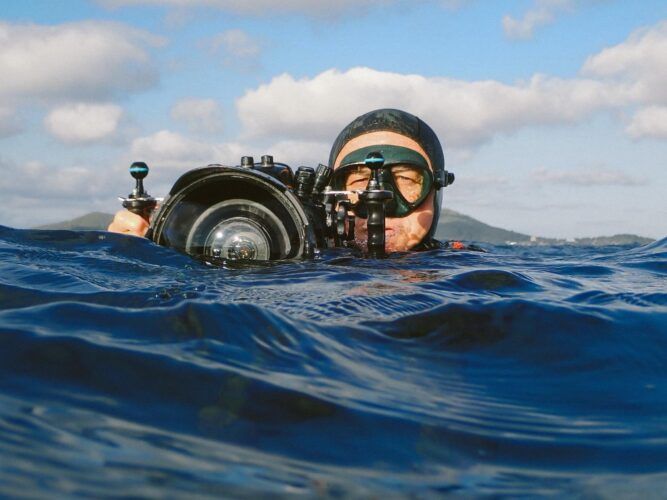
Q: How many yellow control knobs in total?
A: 0